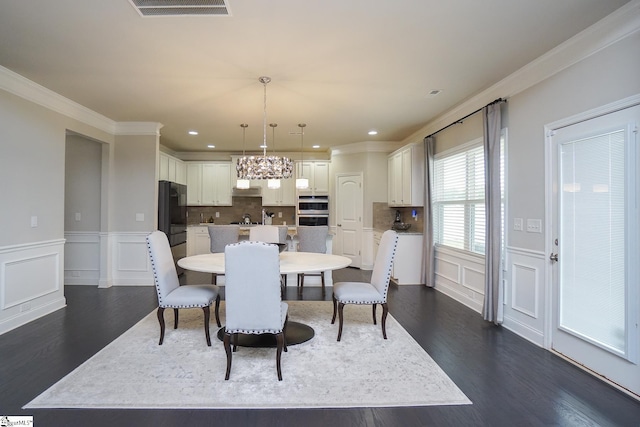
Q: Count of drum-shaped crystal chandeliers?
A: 1